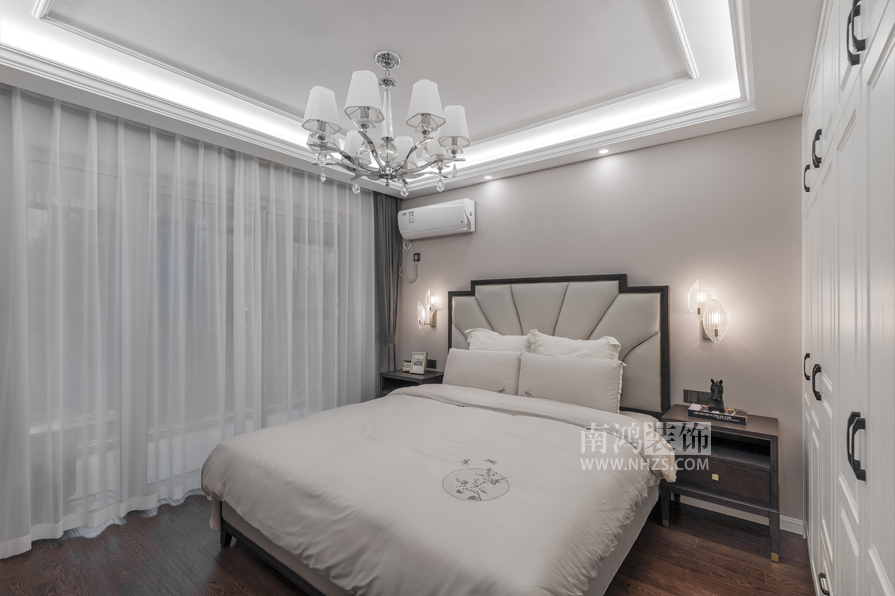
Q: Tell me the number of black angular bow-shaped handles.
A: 11